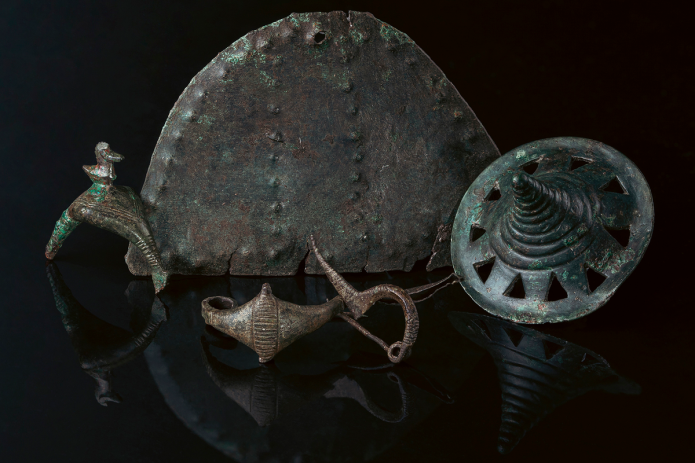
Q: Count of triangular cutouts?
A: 10